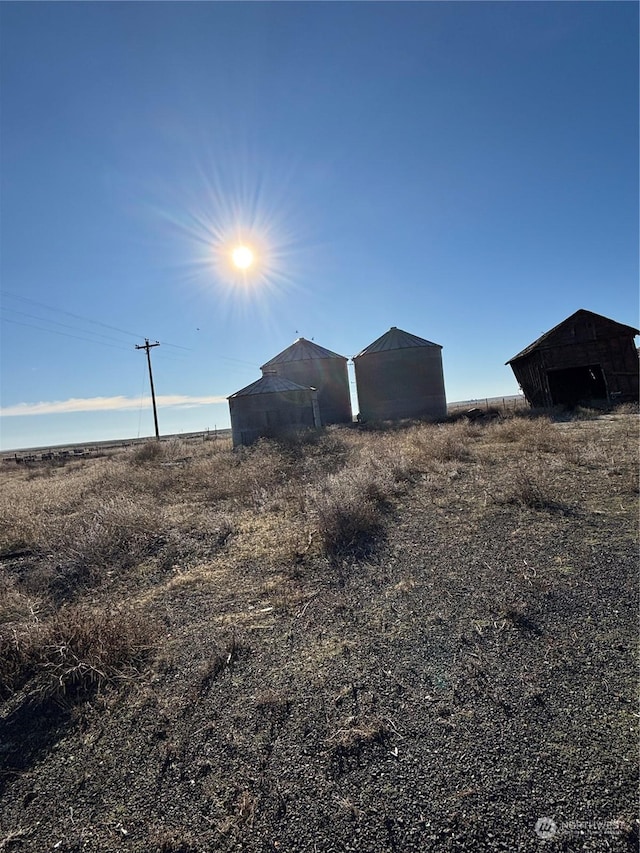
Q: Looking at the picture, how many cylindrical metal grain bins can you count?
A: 3